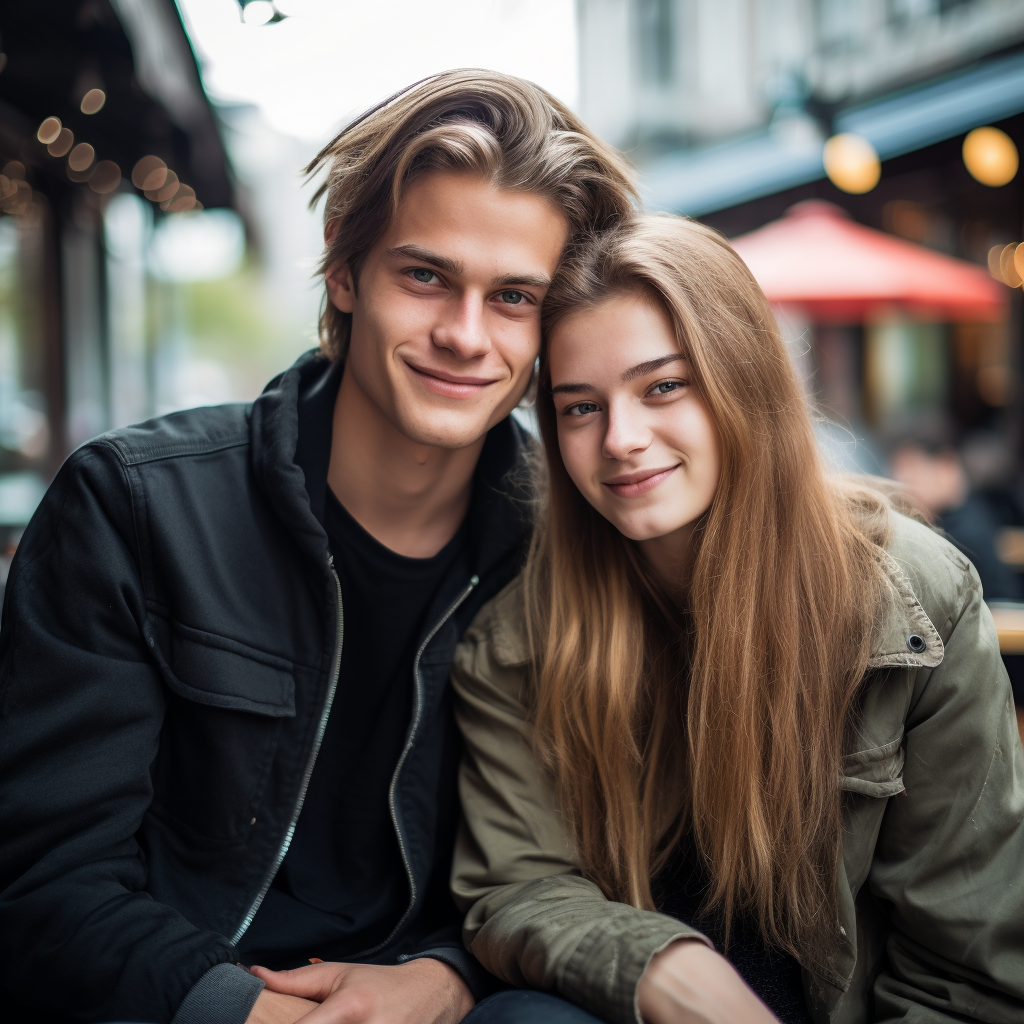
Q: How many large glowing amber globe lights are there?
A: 2